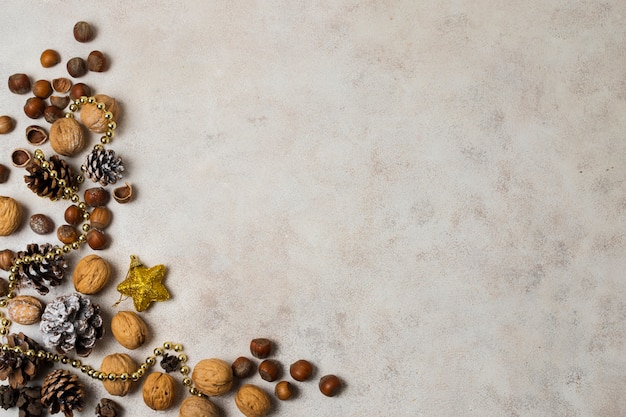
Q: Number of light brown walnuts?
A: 11